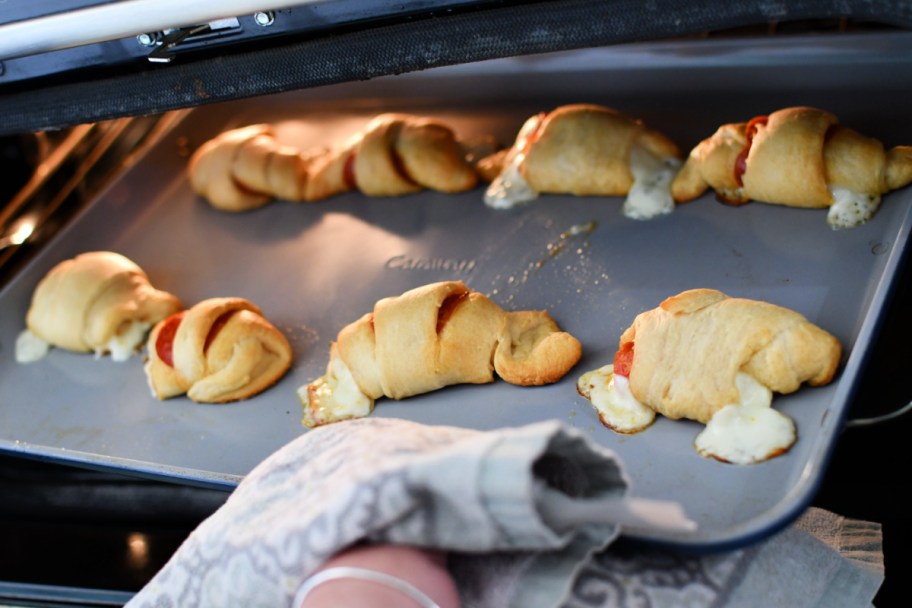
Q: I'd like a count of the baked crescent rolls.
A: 8